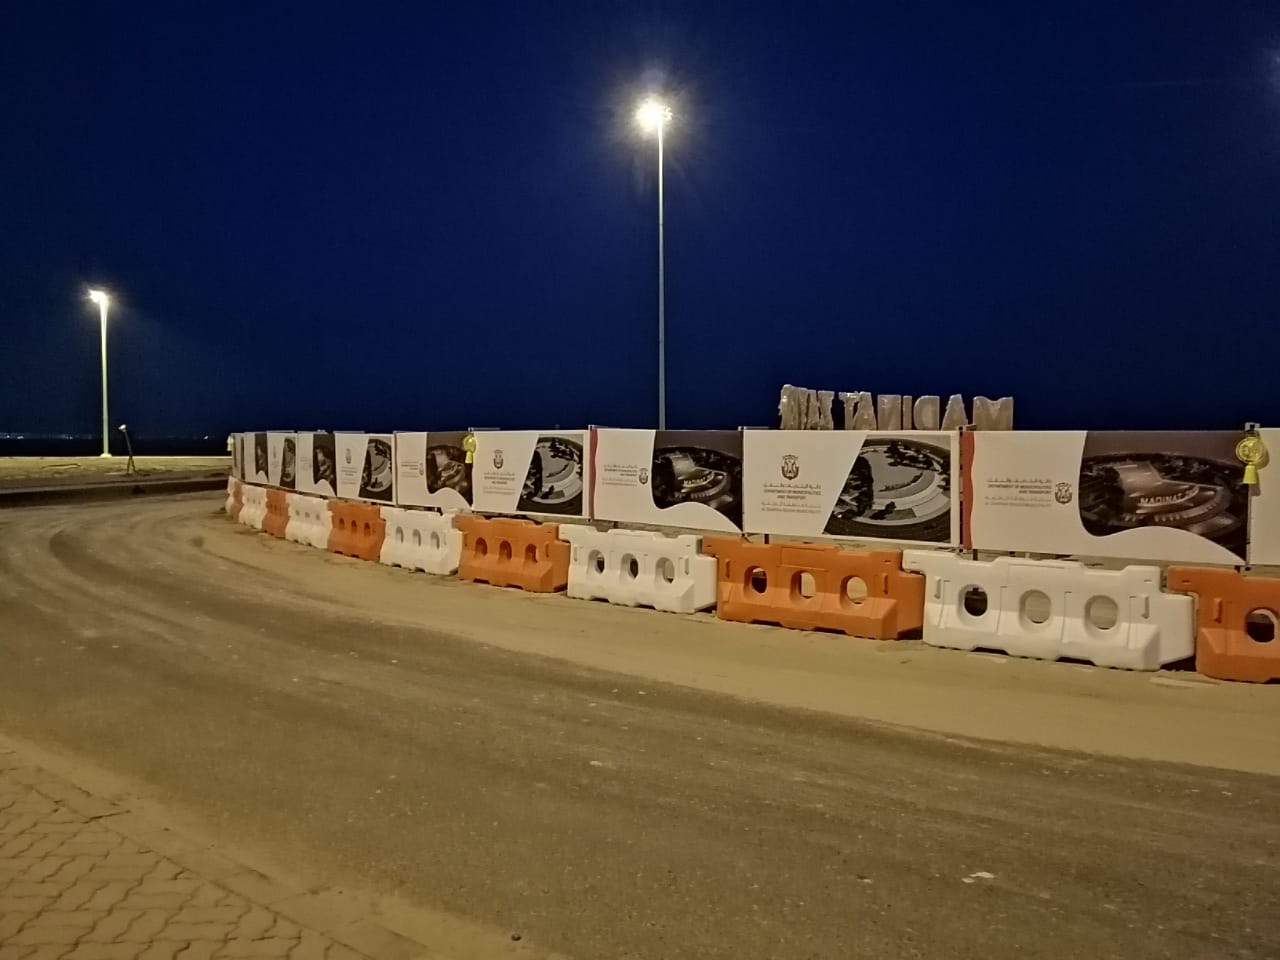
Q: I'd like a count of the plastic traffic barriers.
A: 12